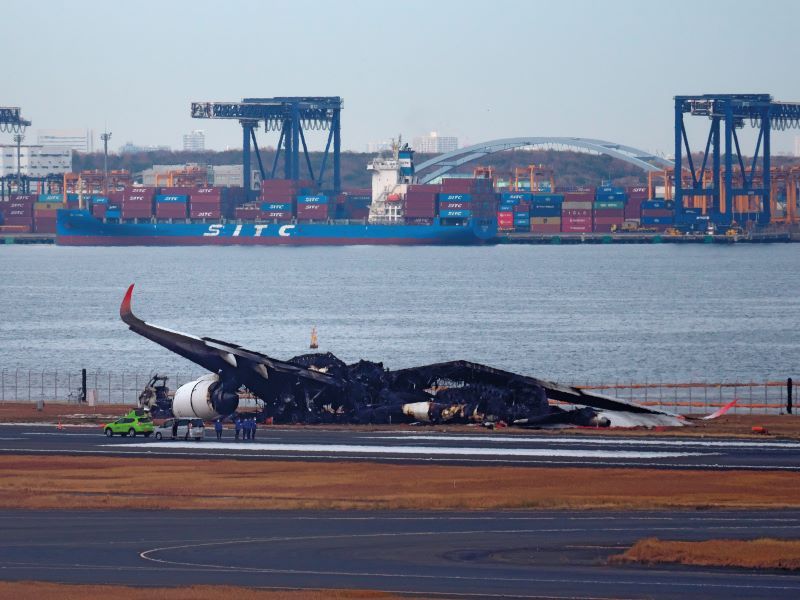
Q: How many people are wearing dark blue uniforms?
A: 5